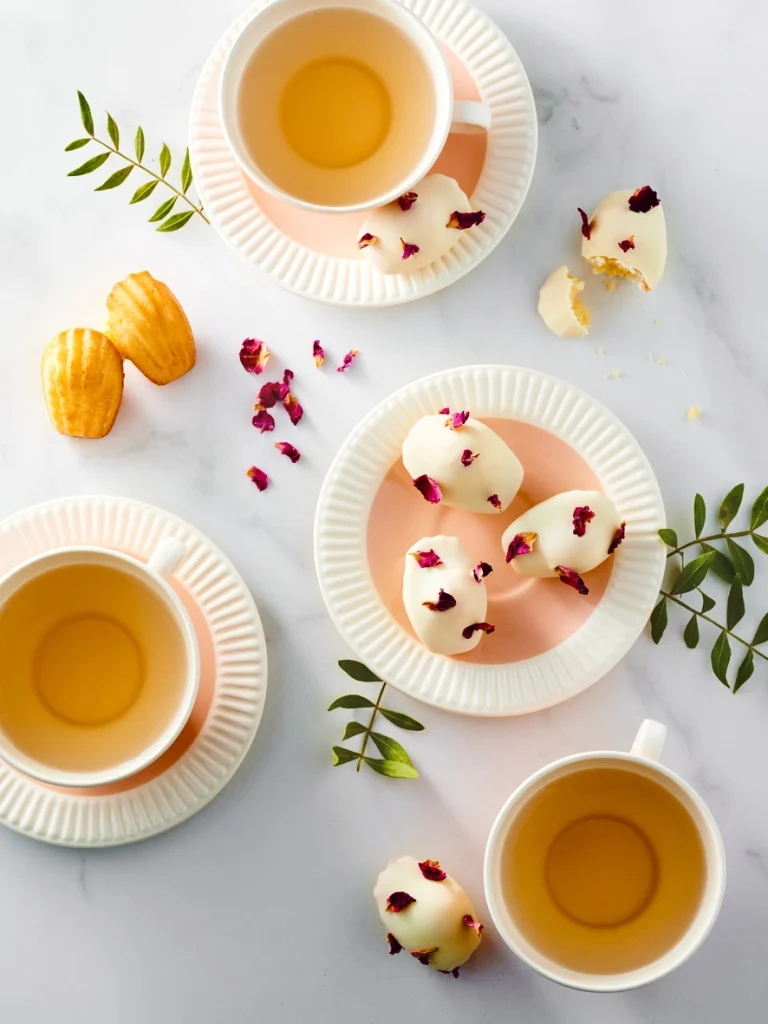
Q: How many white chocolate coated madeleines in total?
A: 6